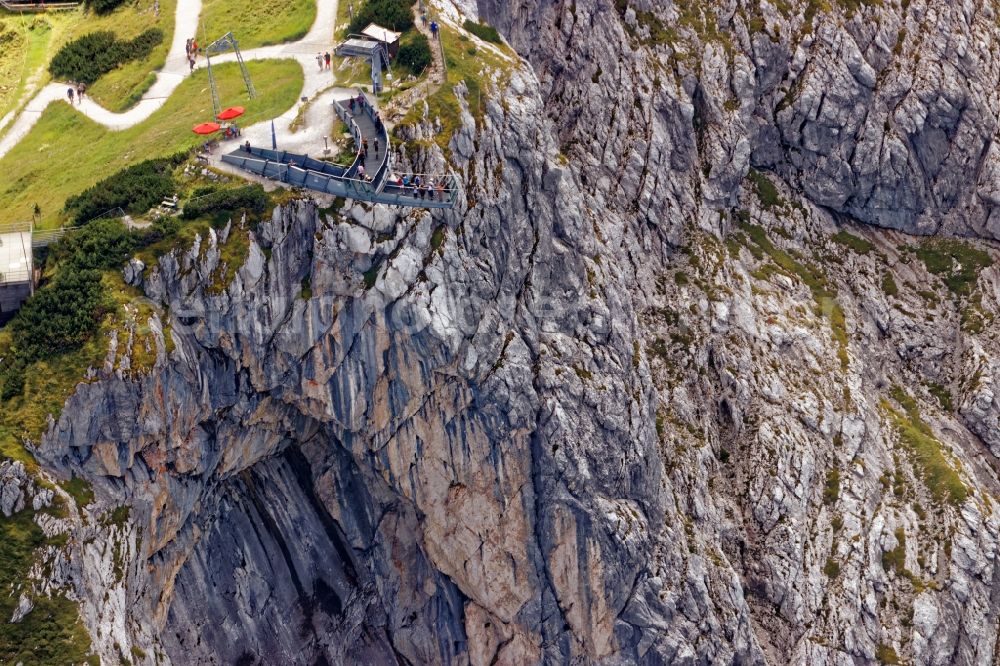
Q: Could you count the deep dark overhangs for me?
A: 1